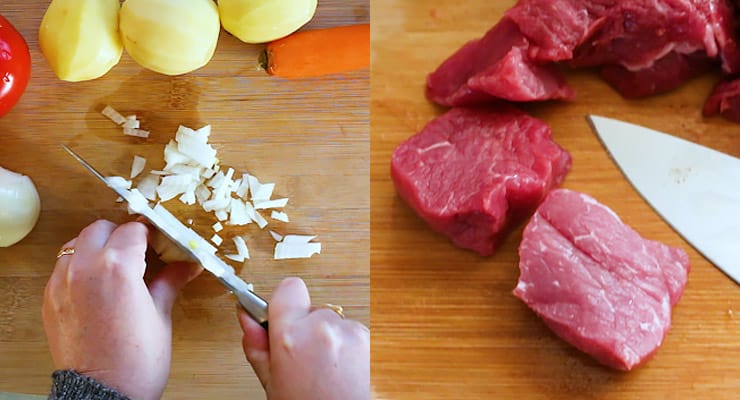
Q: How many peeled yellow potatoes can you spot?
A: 3